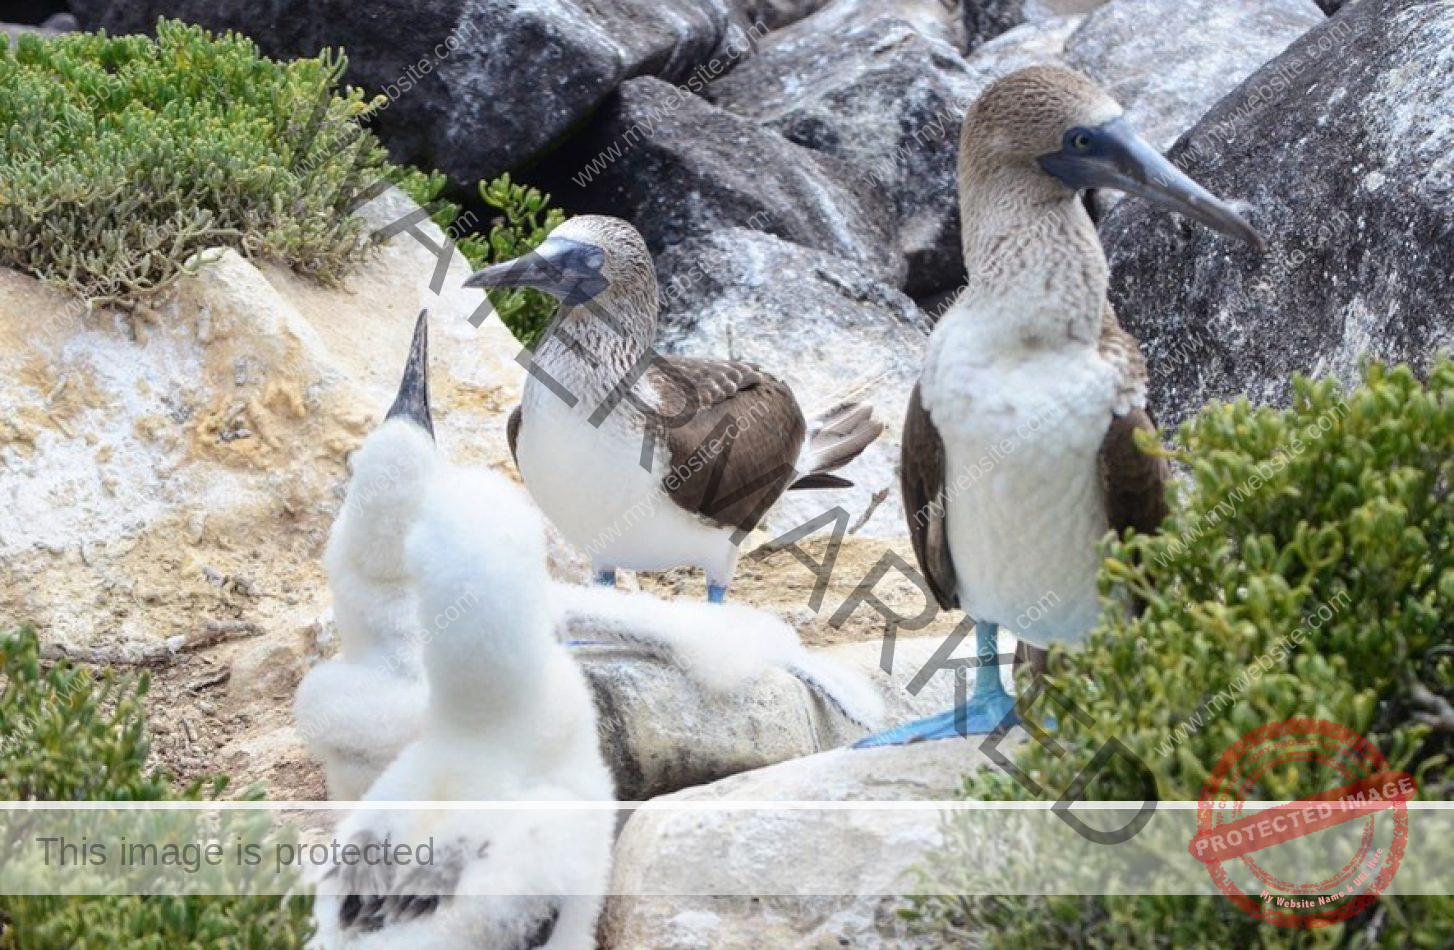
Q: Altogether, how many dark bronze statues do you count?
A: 0